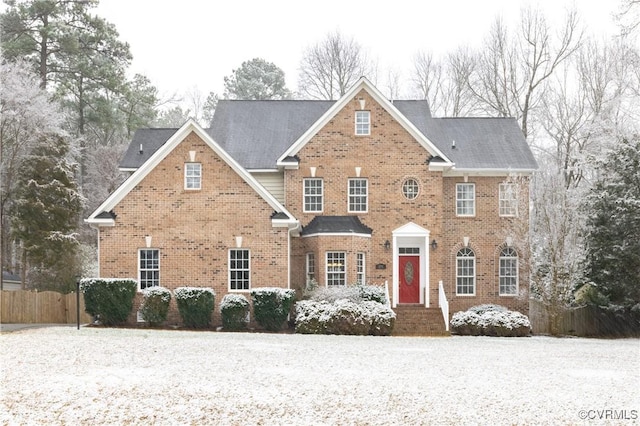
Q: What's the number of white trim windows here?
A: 14